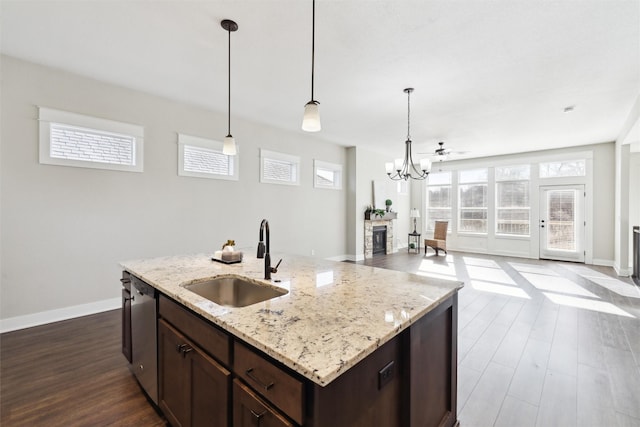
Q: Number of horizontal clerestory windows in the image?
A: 4